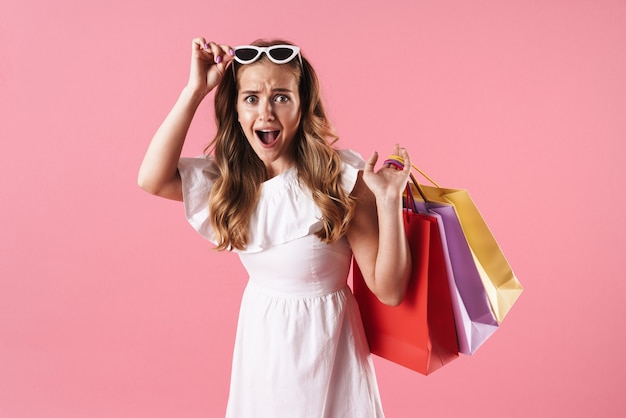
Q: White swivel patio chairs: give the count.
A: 0